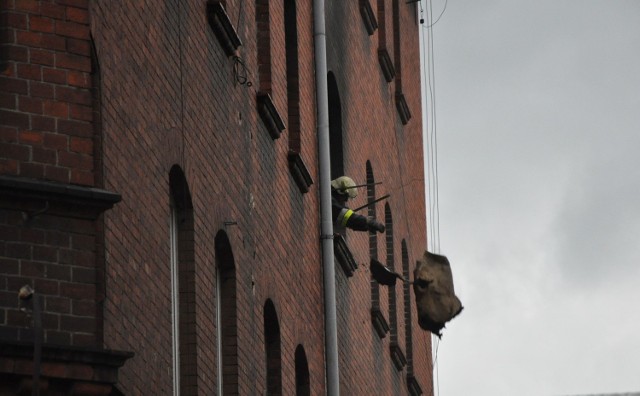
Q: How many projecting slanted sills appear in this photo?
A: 10